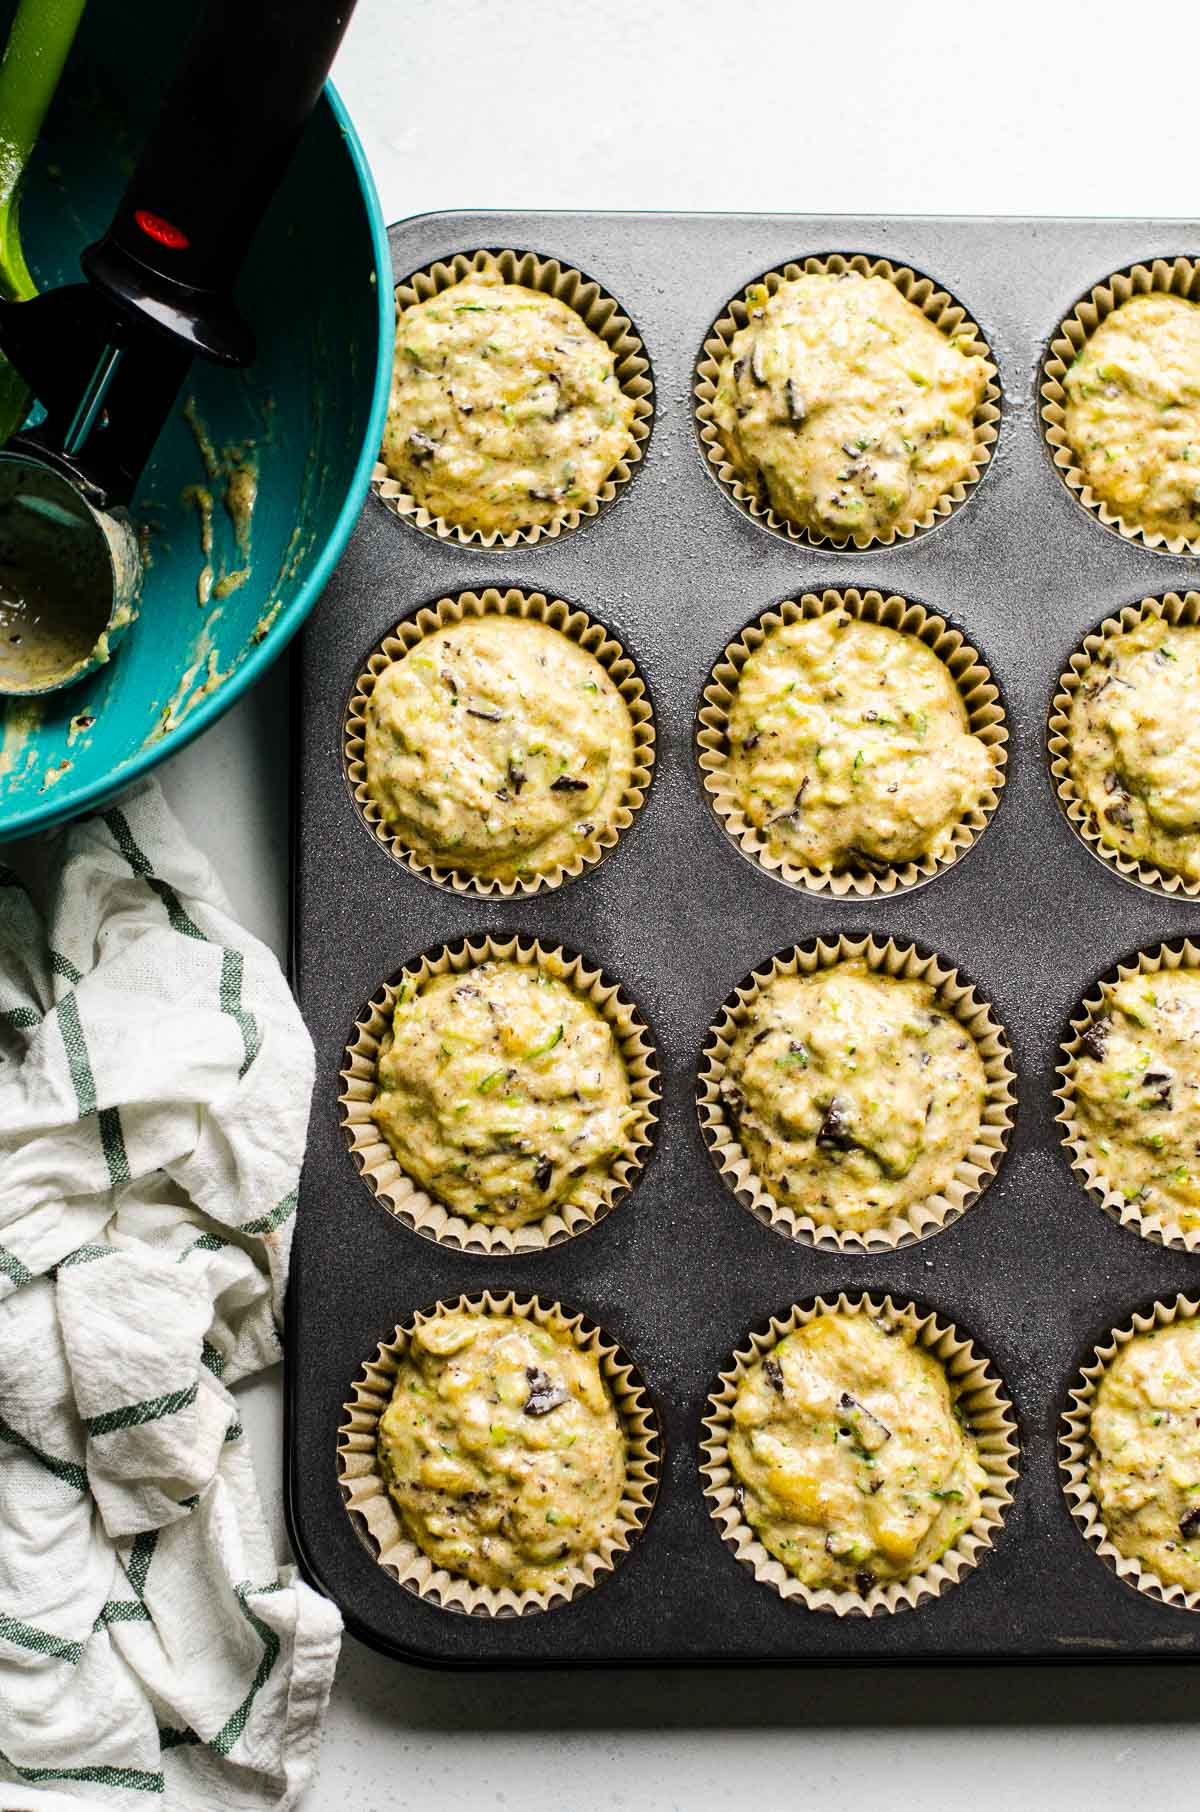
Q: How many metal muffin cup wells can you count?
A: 12